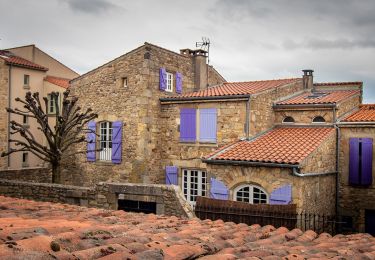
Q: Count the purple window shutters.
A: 11